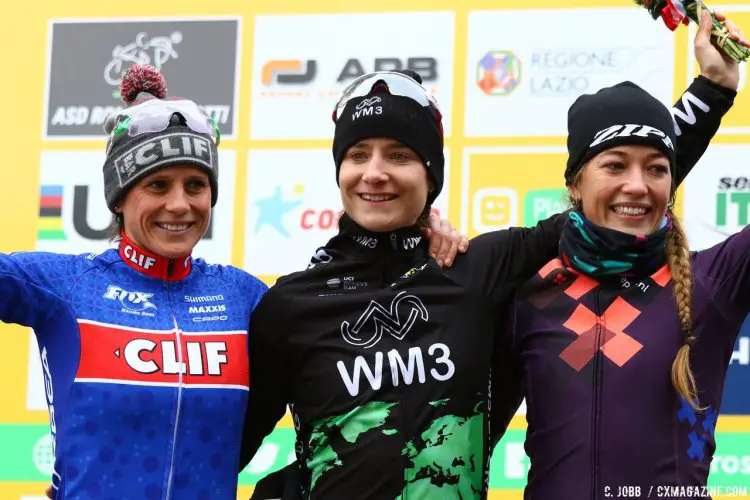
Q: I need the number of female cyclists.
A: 3